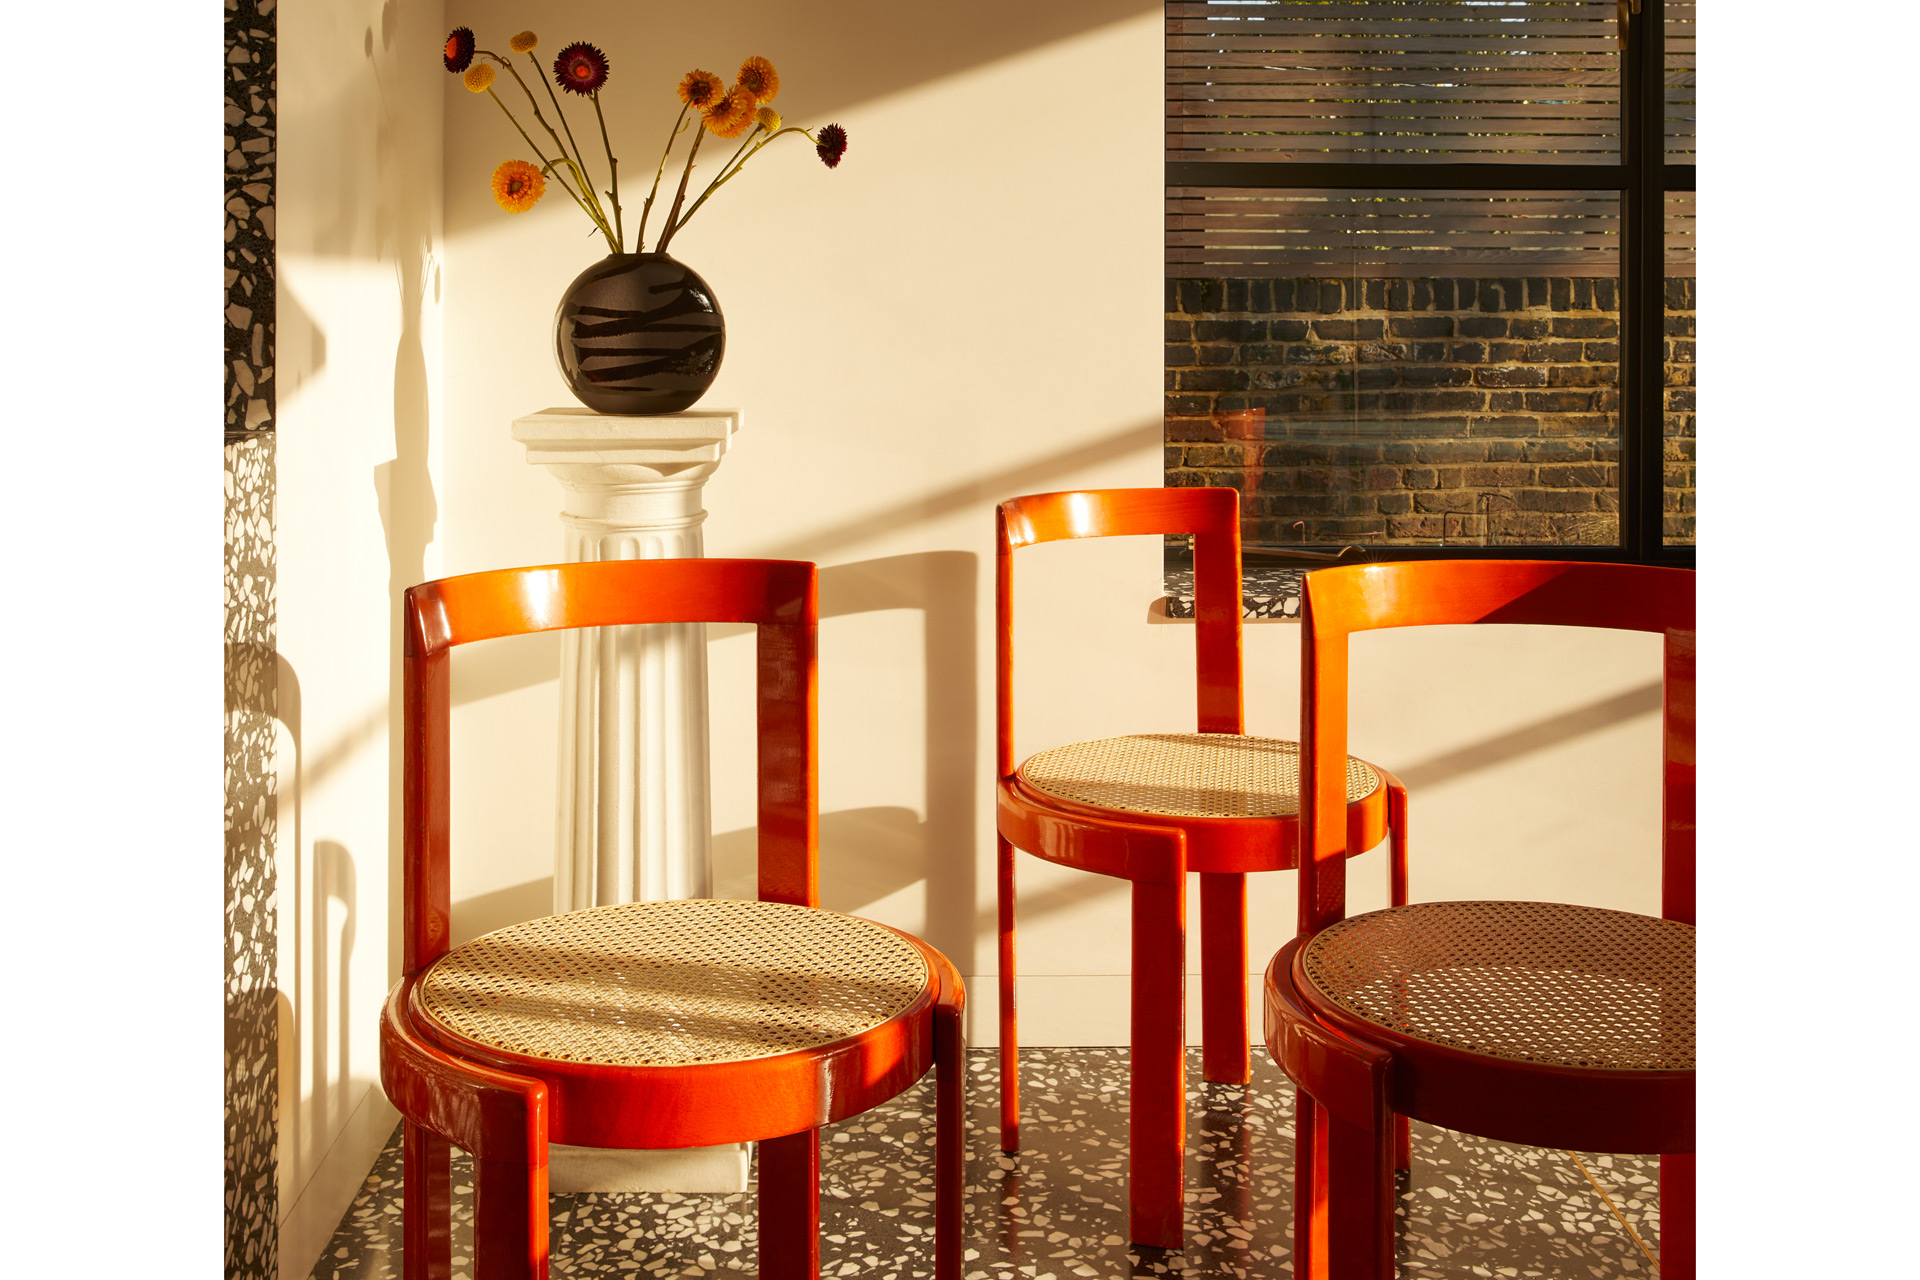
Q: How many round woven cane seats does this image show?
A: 3